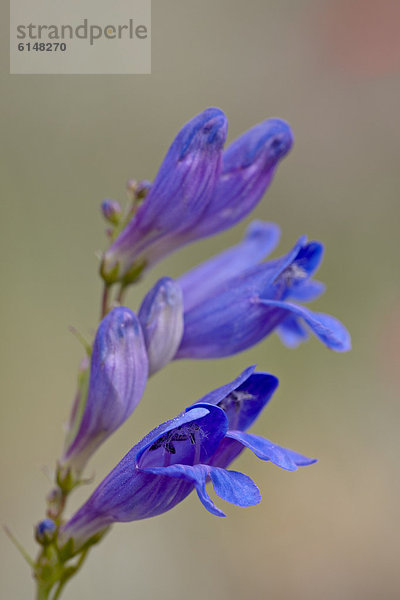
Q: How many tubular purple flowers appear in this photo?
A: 8